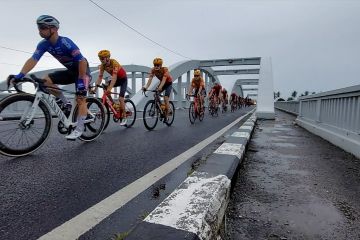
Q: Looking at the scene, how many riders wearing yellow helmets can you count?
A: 3